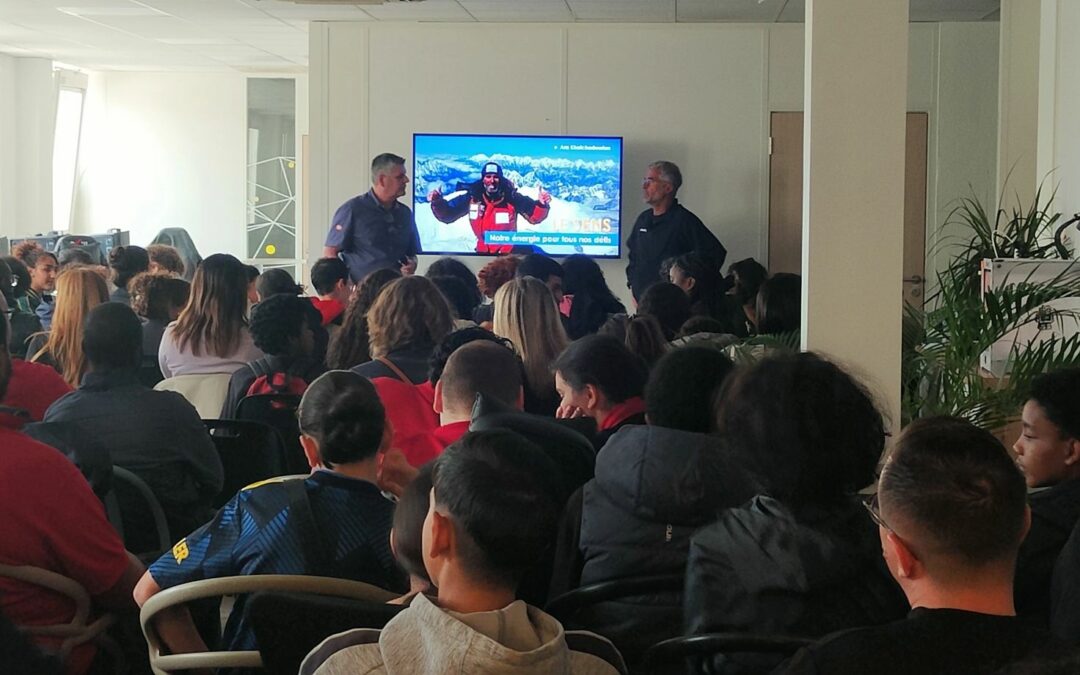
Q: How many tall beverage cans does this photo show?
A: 0